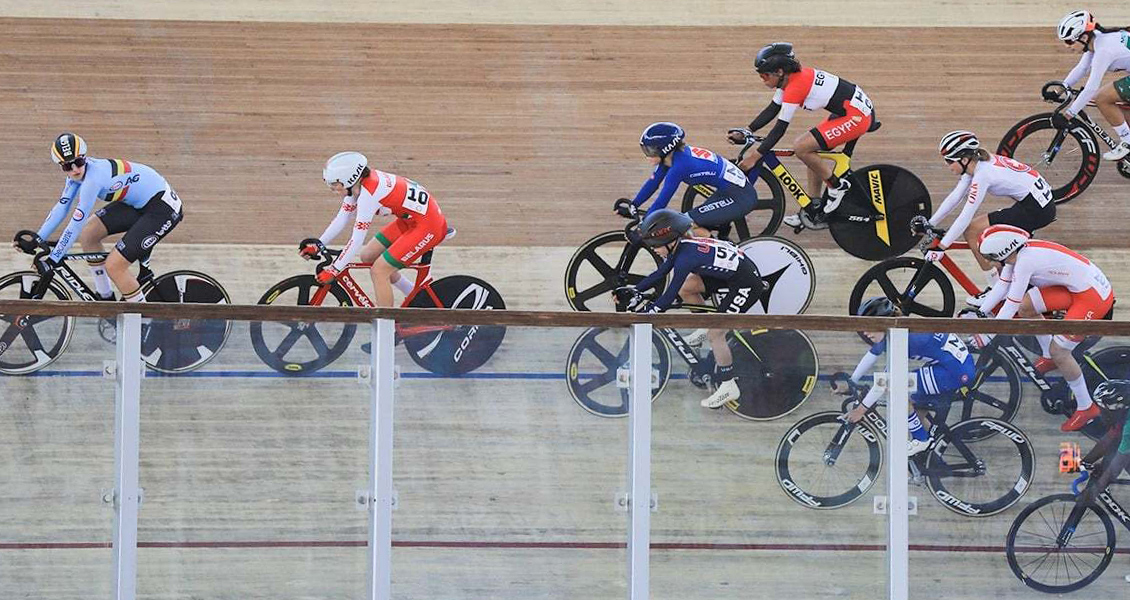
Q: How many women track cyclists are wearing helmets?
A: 10